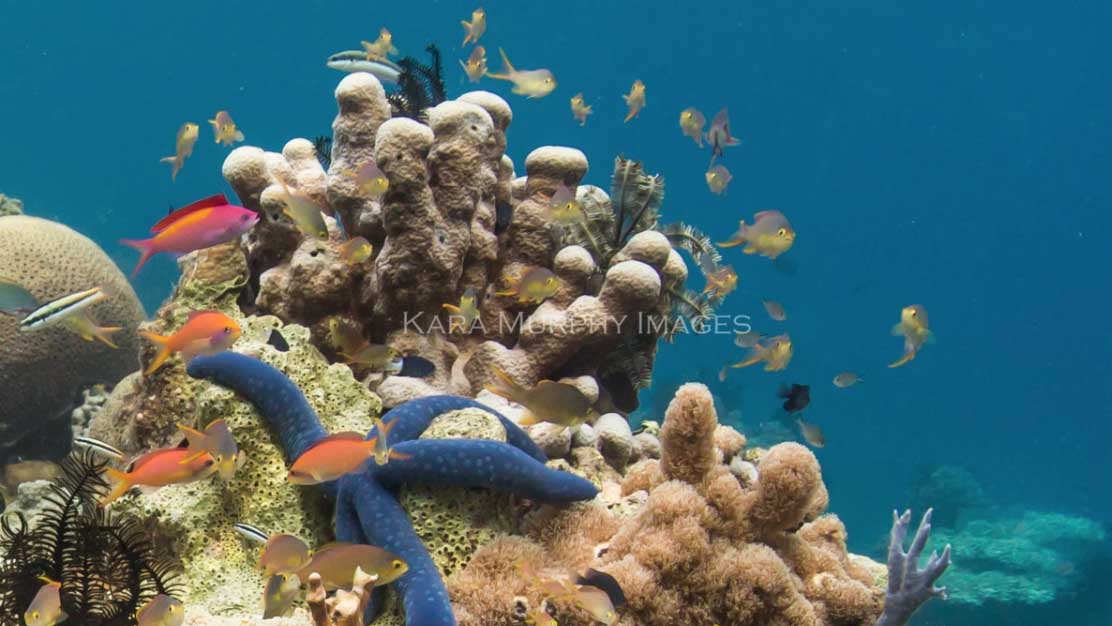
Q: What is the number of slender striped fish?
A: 4